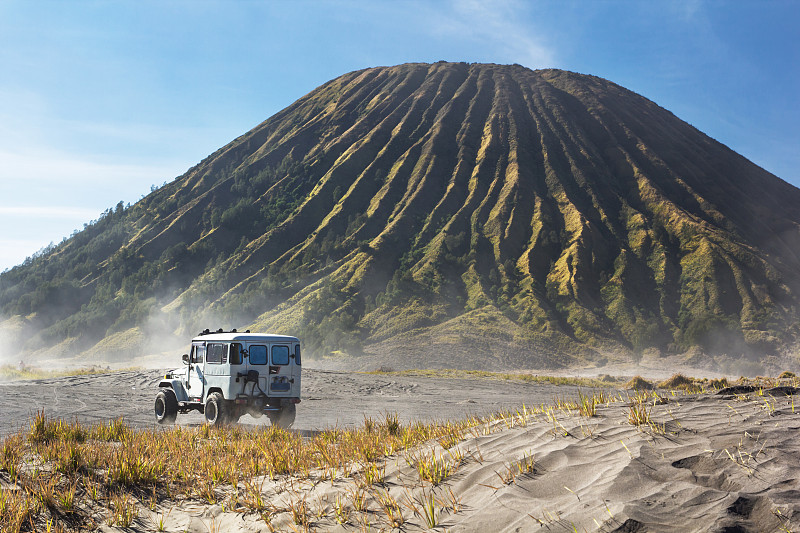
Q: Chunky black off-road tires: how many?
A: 3